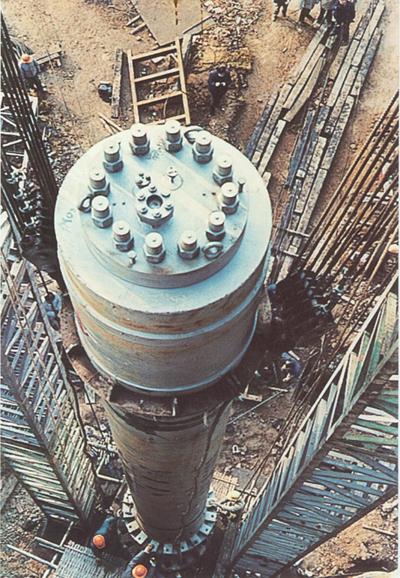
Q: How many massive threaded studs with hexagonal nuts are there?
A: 12